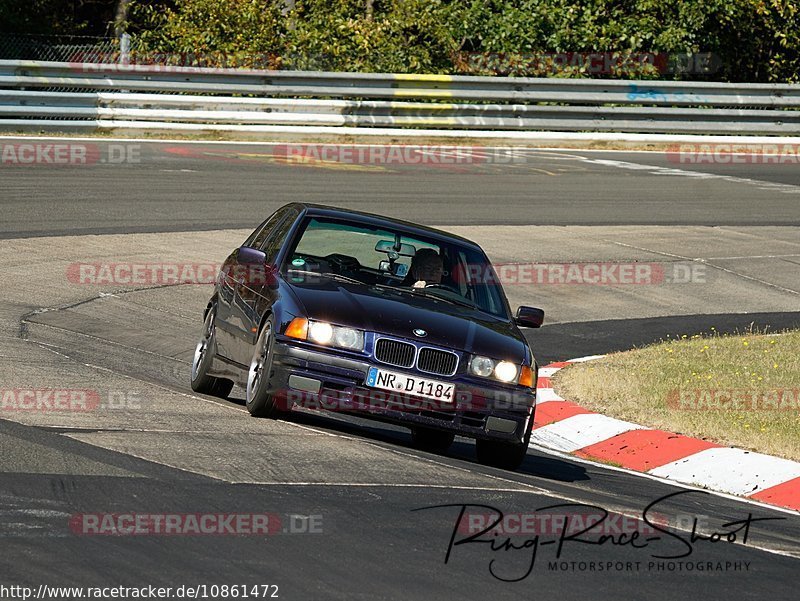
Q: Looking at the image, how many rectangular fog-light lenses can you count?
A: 2